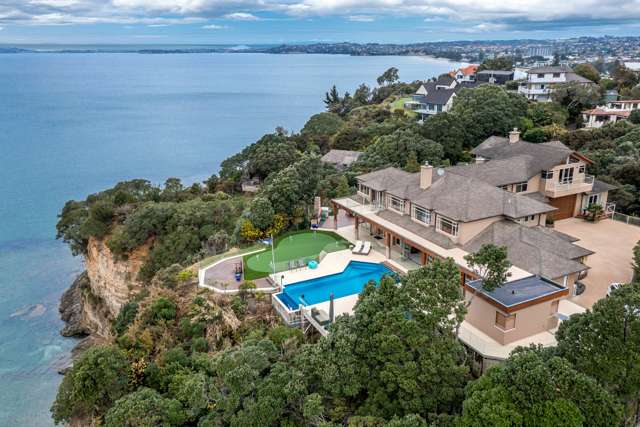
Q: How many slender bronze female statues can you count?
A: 0